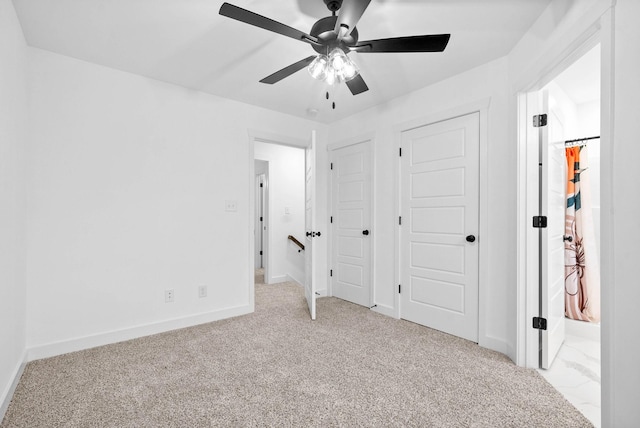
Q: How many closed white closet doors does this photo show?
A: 2